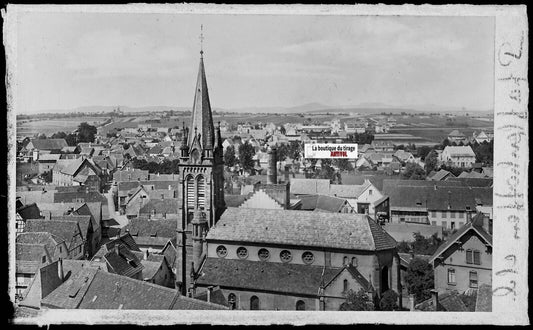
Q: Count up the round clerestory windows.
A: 5